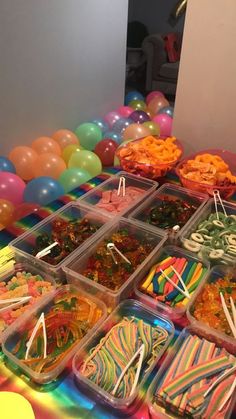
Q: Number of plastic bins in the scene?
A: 11